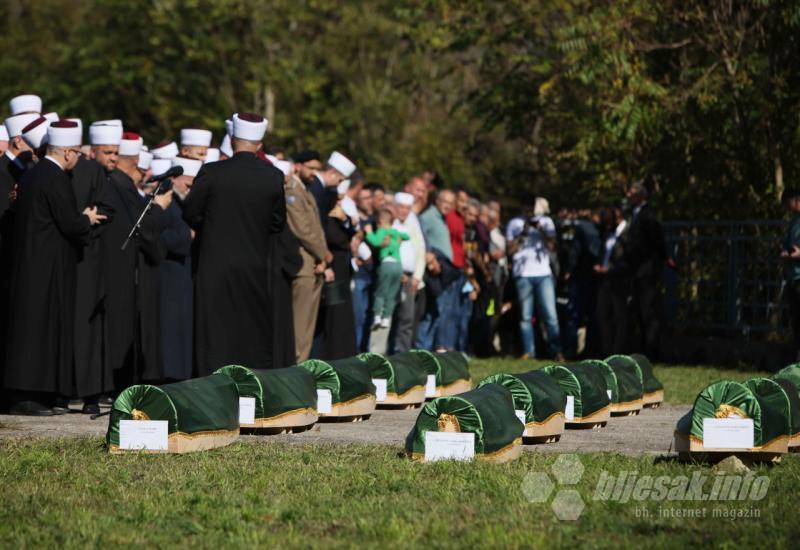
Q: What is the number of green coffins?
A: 13